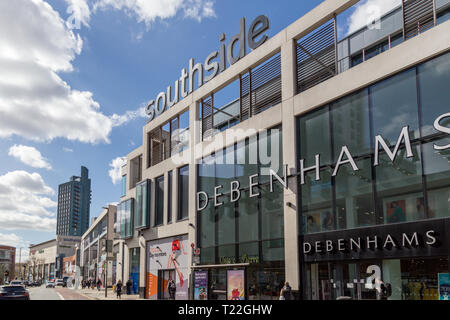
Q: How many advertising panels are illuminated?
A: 2